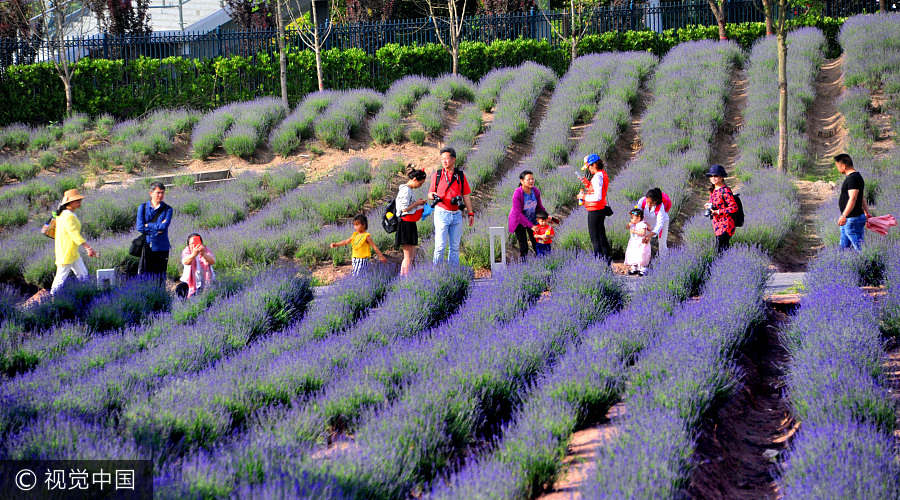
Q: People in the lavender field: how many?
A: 13